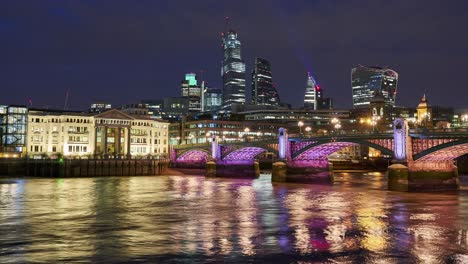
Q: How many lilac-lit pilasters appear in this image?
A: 3